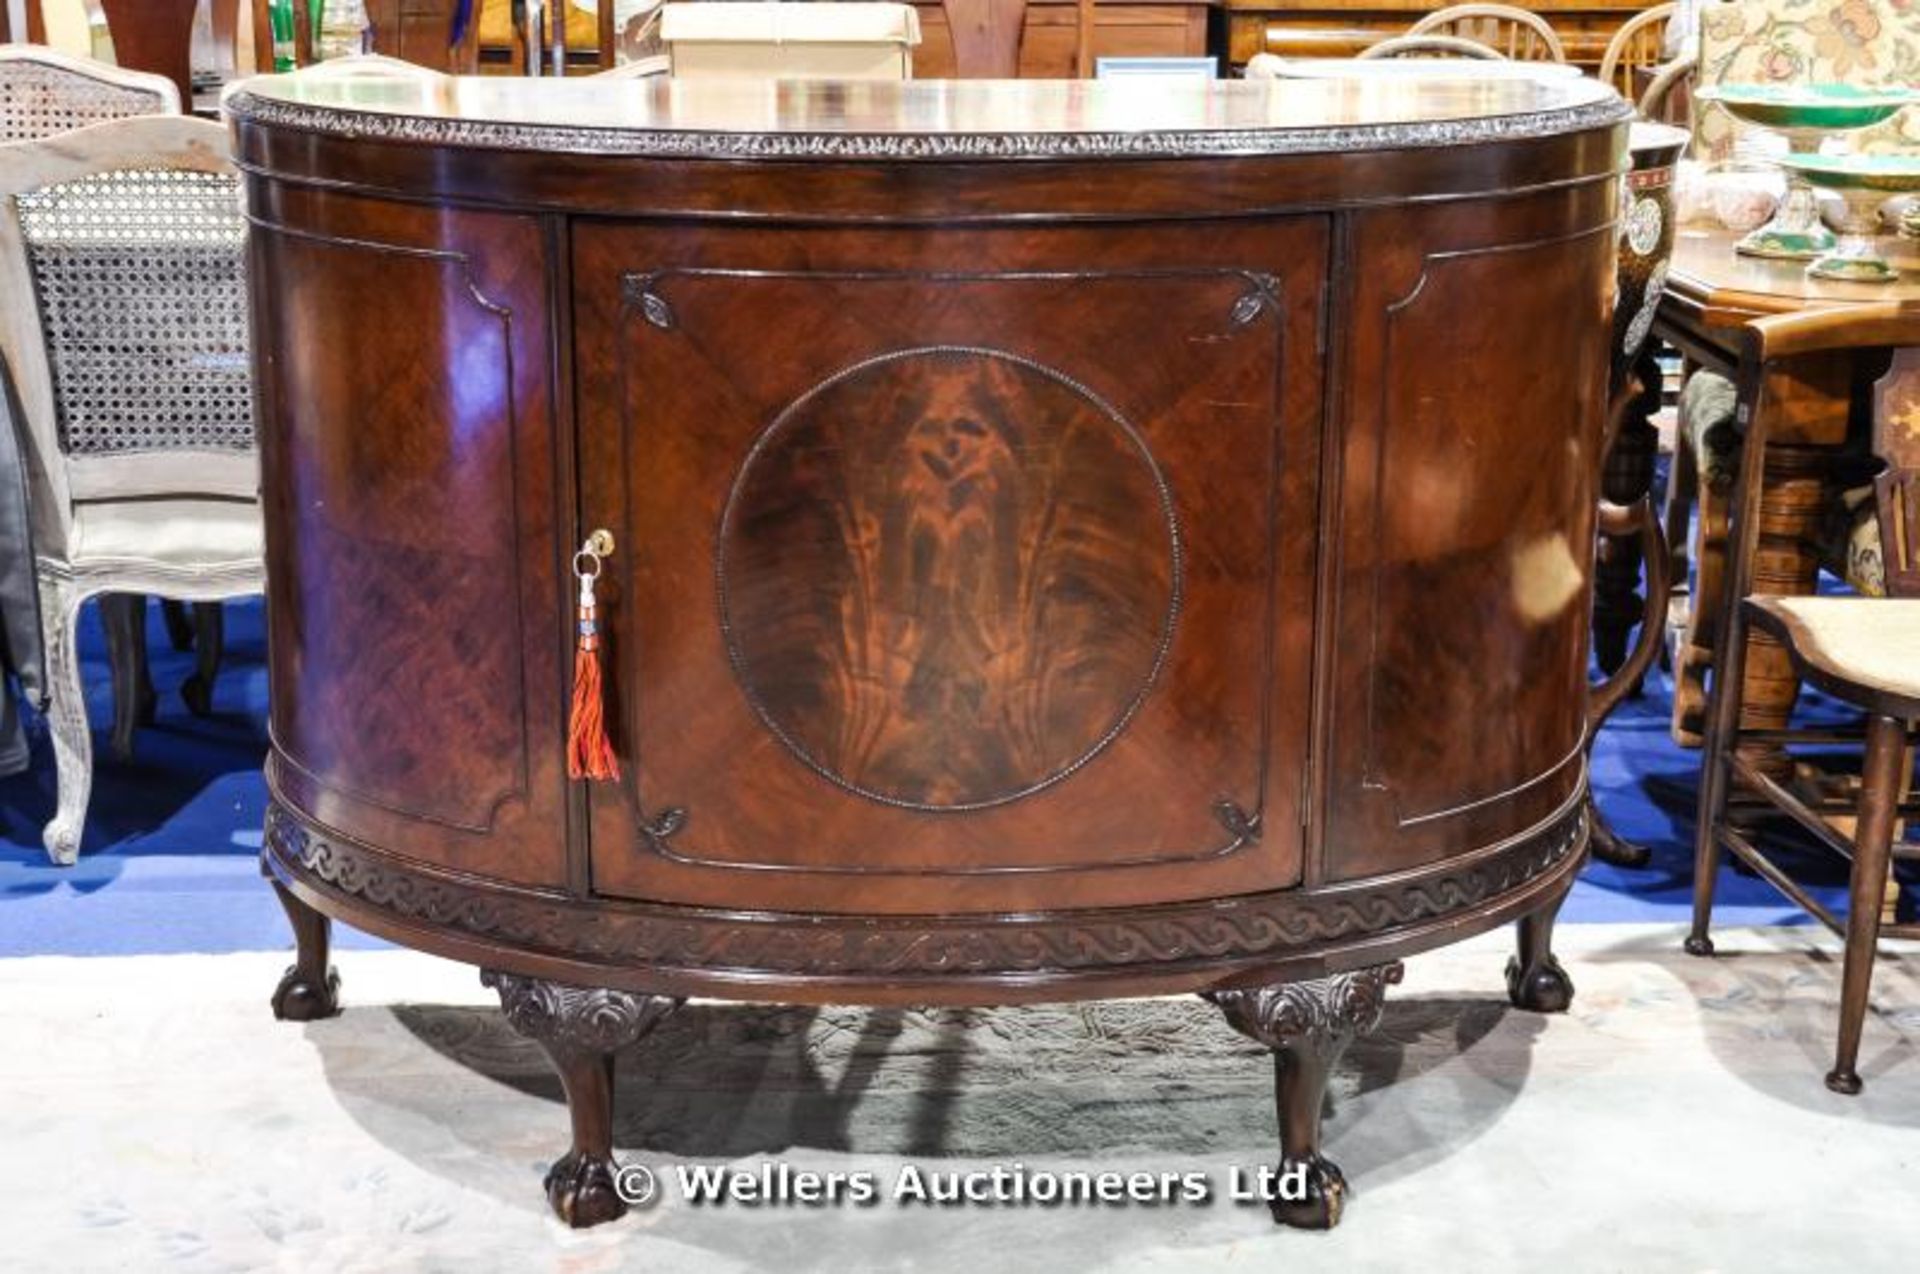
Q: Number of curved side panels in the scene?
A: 2